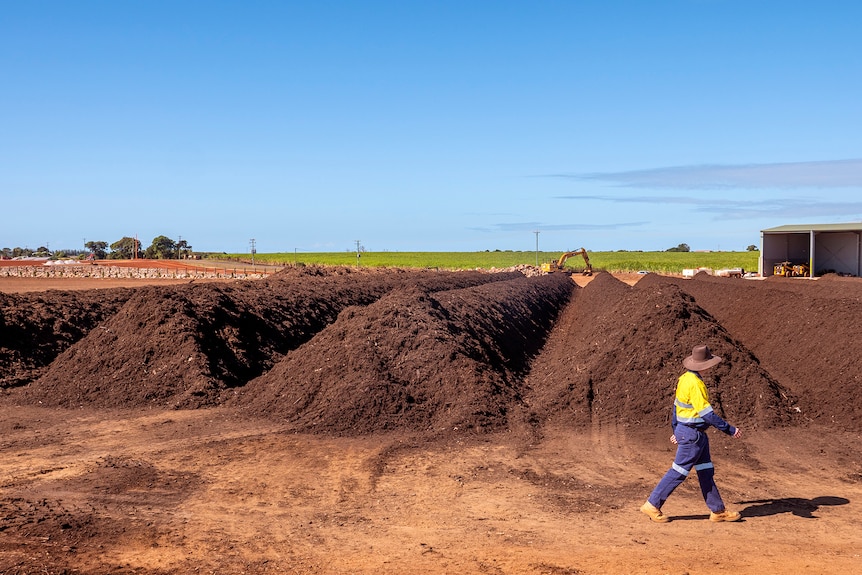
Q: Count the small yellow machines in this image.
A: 2